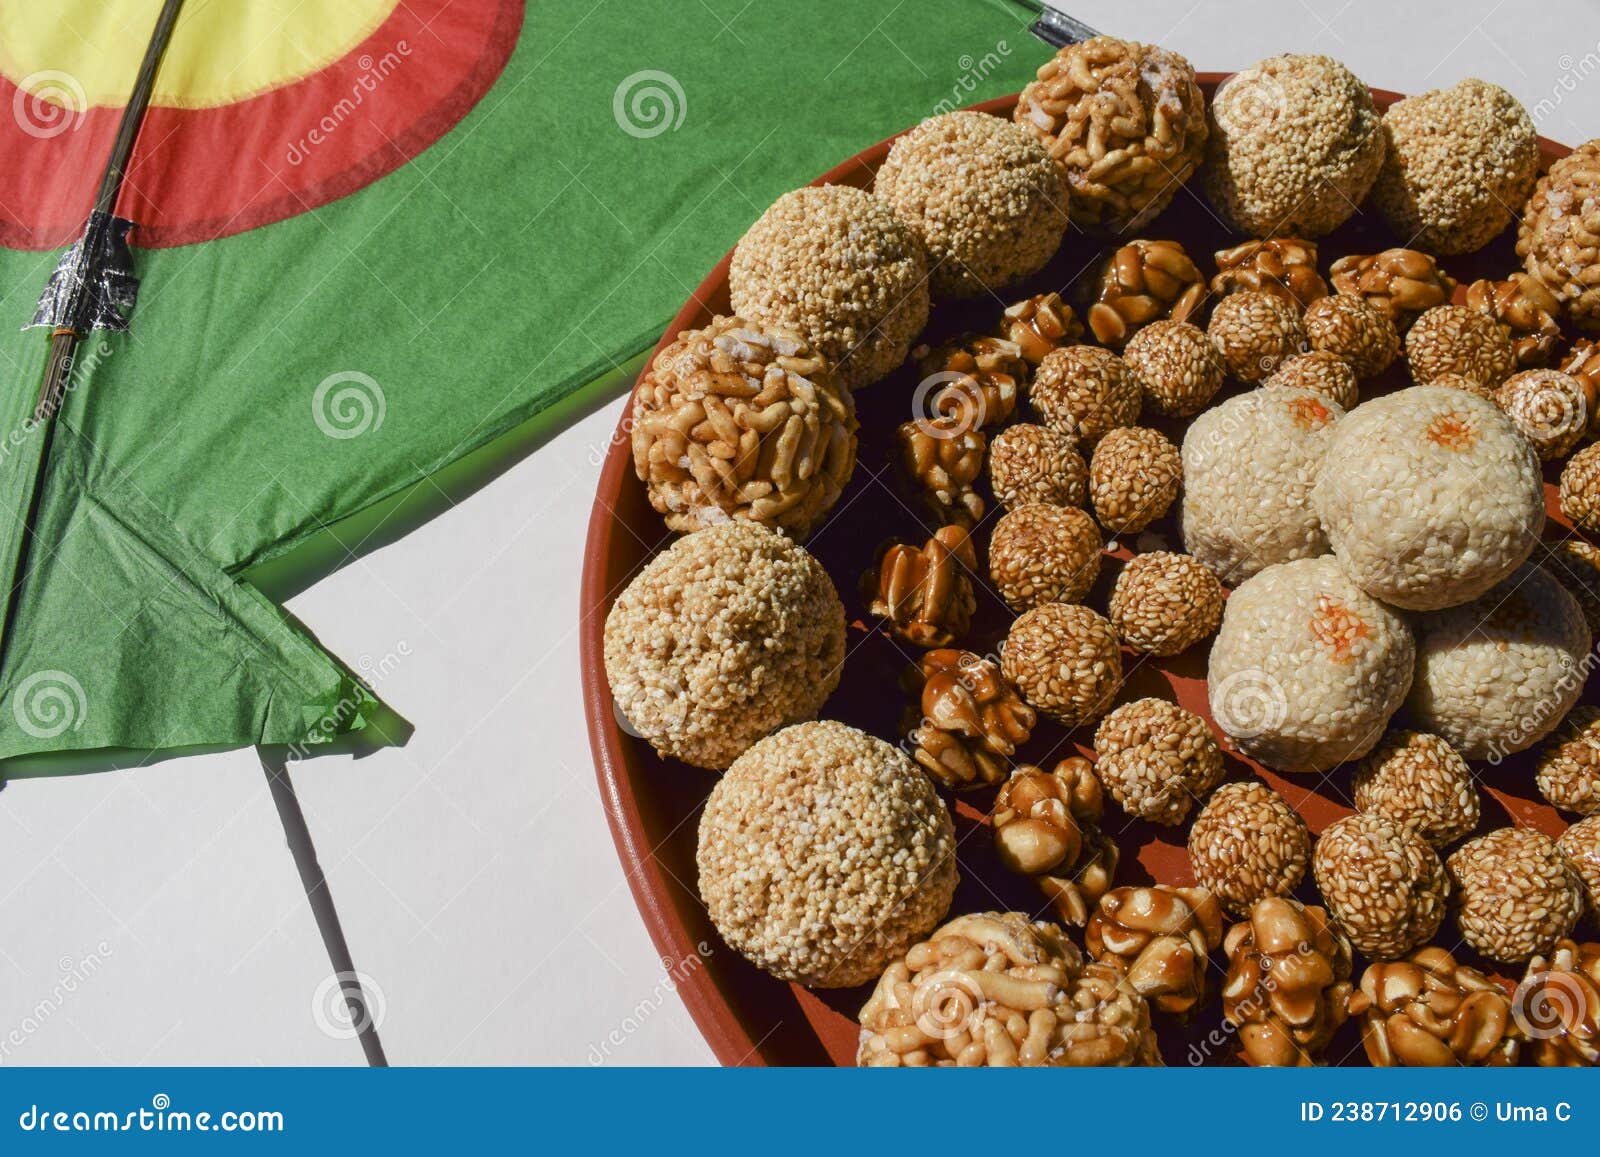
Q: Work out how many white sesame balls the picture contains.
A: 4